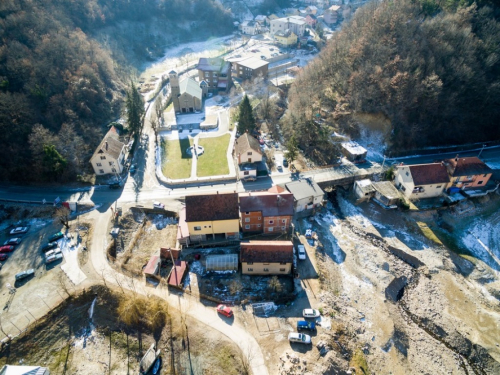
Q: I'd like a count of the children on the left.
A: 0